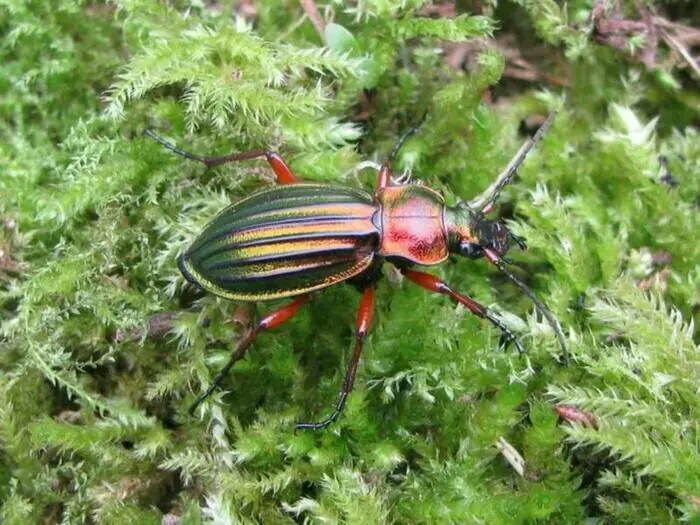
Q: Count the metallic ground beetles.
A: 1